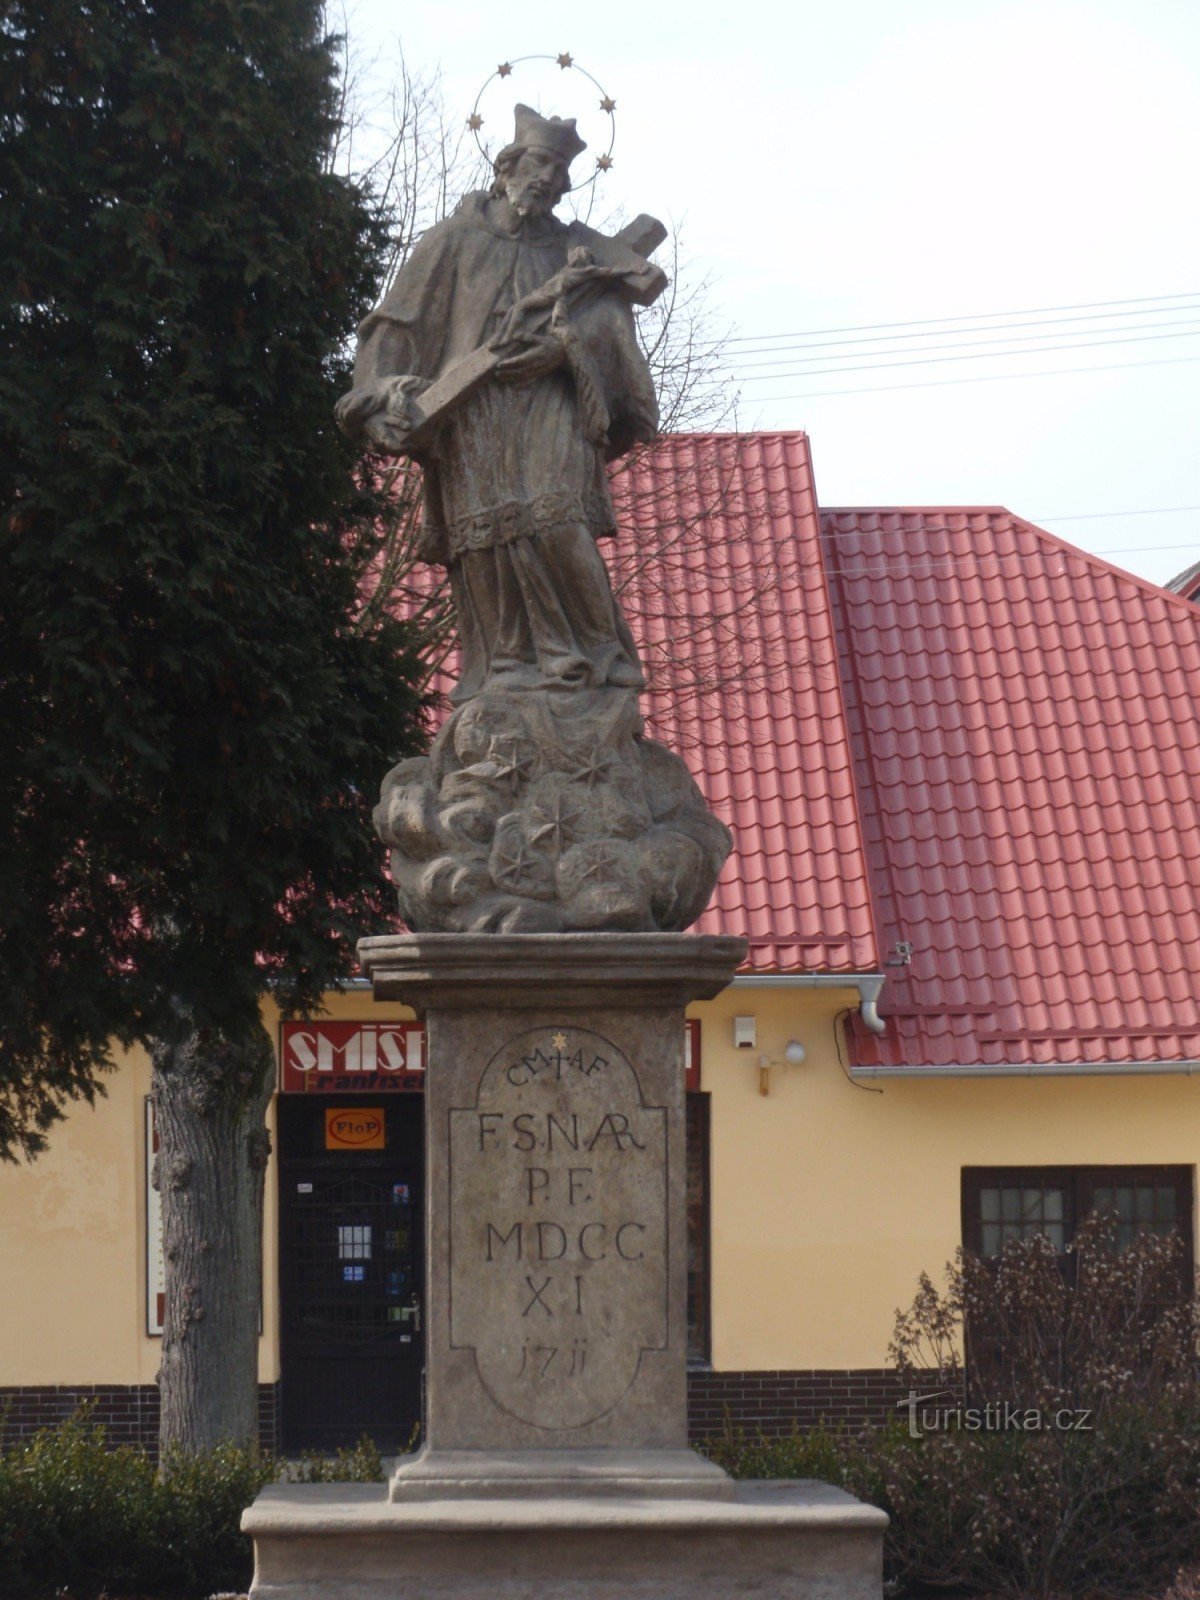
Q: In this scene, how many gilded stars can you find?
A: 6